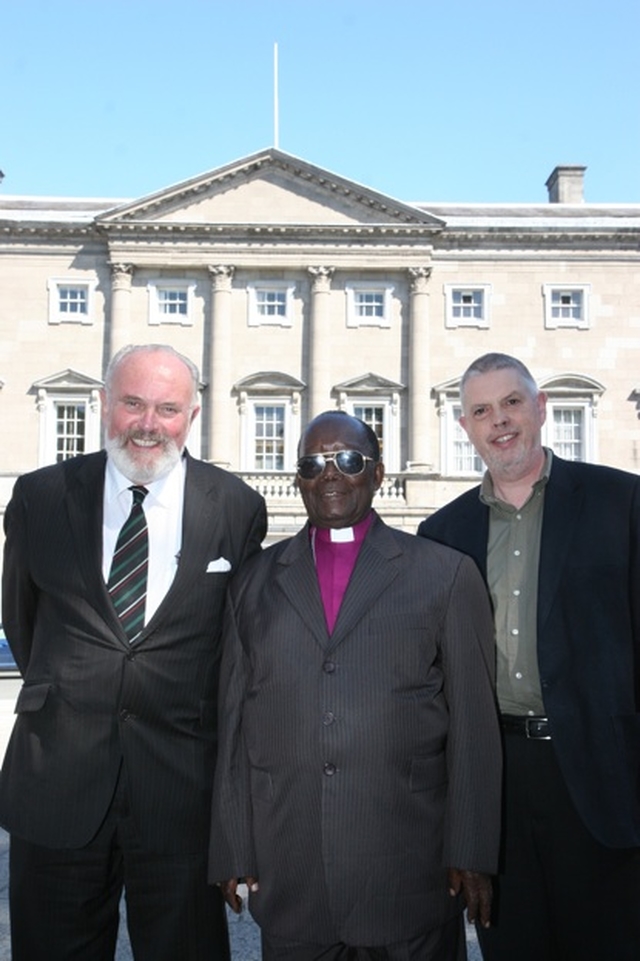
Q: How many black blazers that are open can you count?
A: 1